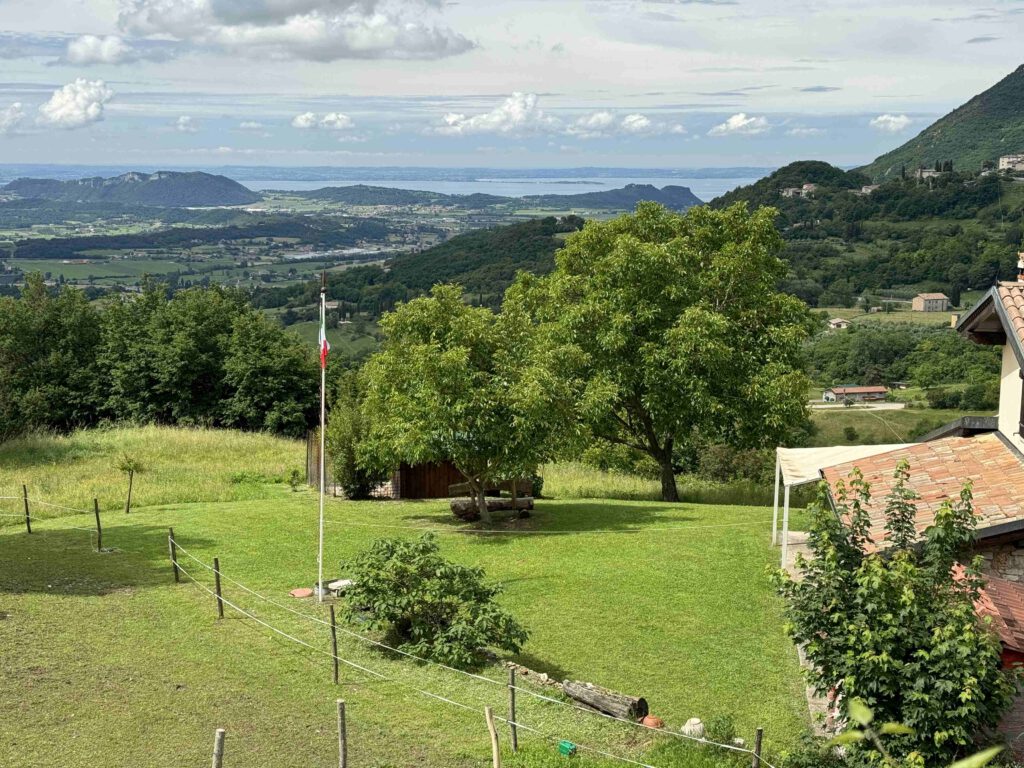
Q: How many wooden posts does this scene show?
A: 10